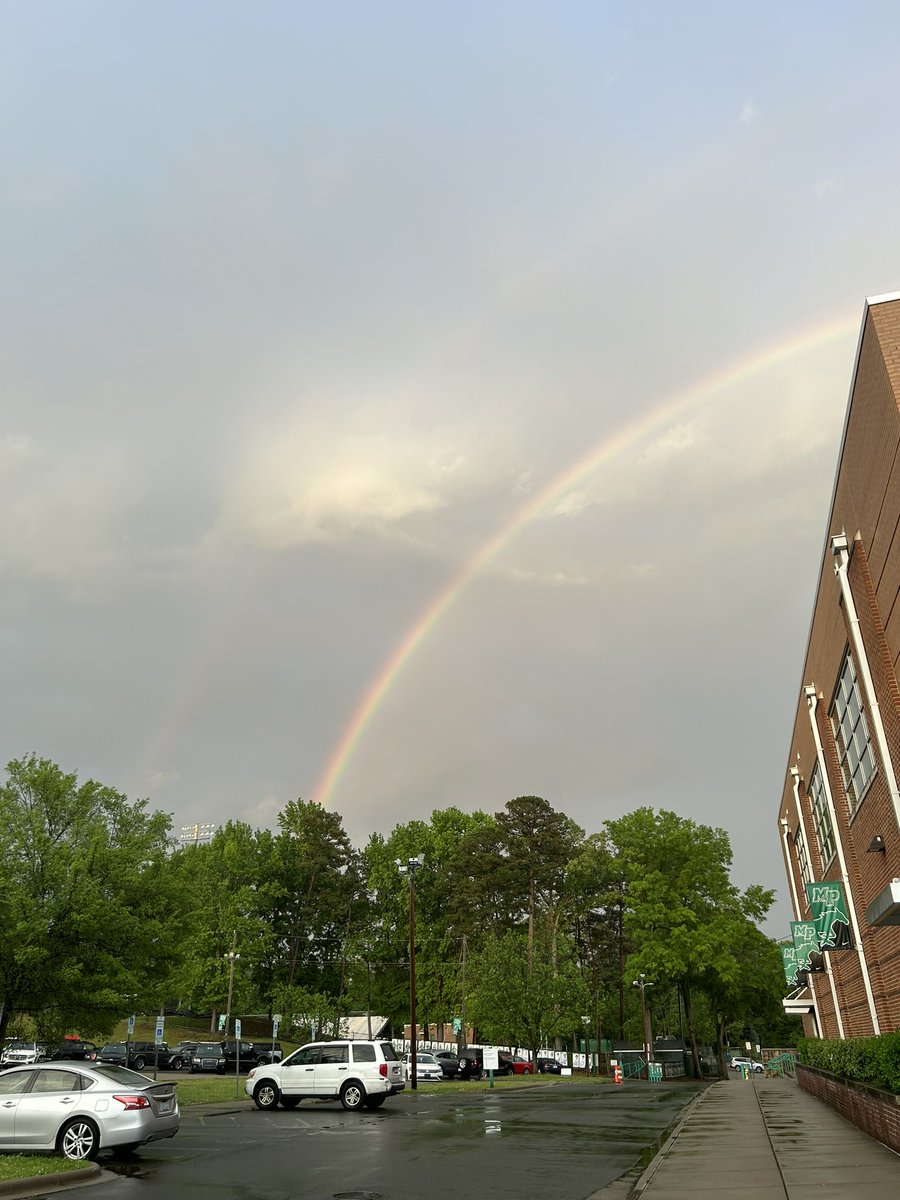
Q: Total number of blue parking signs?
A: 5